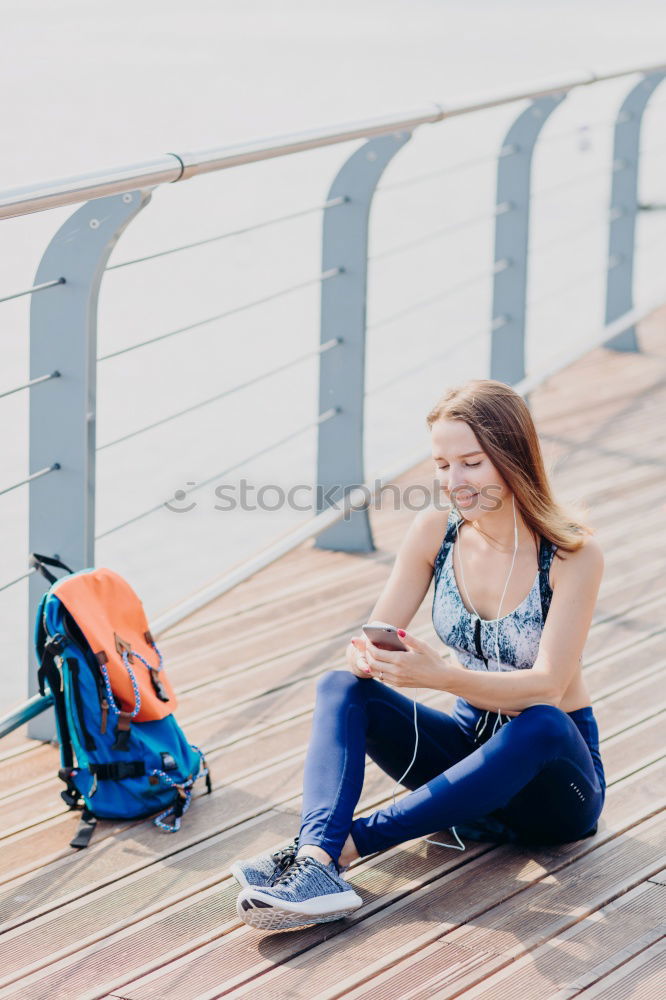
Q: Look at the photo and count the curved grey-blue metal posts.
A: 4